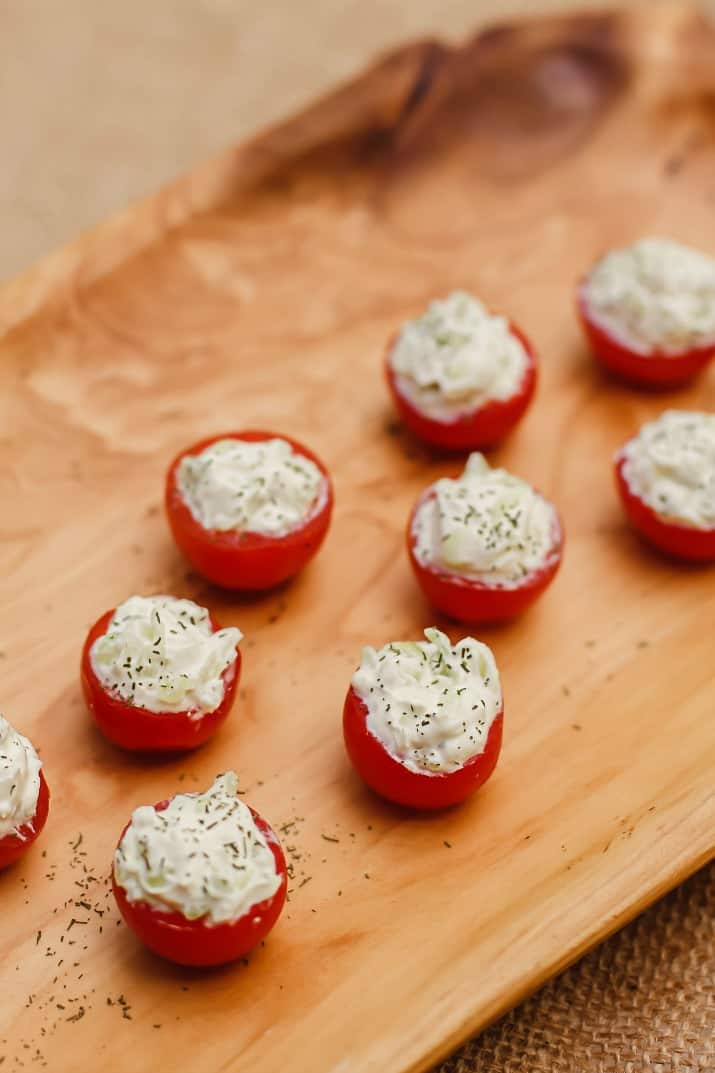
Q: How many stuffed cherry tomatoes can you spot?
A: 9